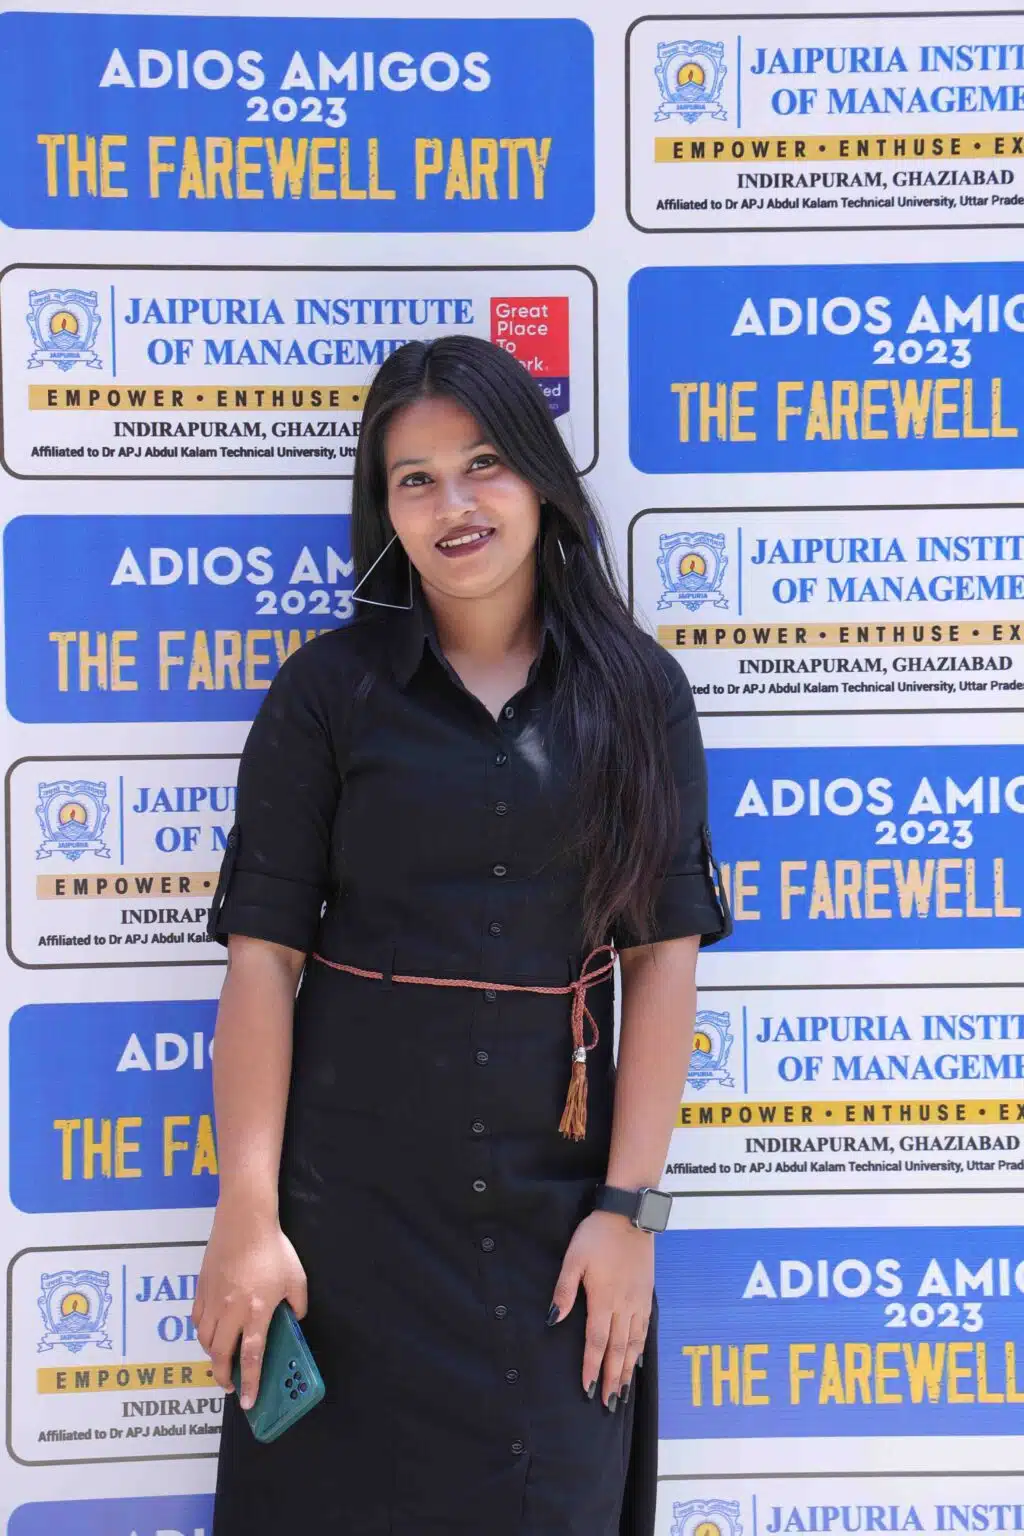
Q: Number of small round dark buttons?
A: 13